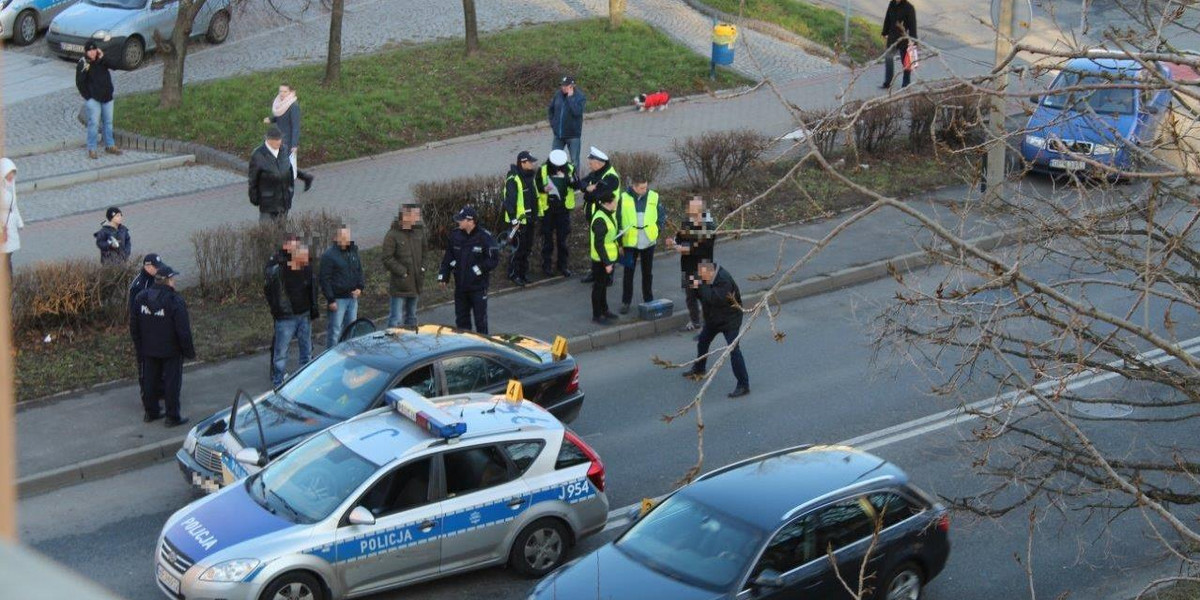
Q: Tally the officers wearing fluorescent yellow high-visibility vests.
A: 5